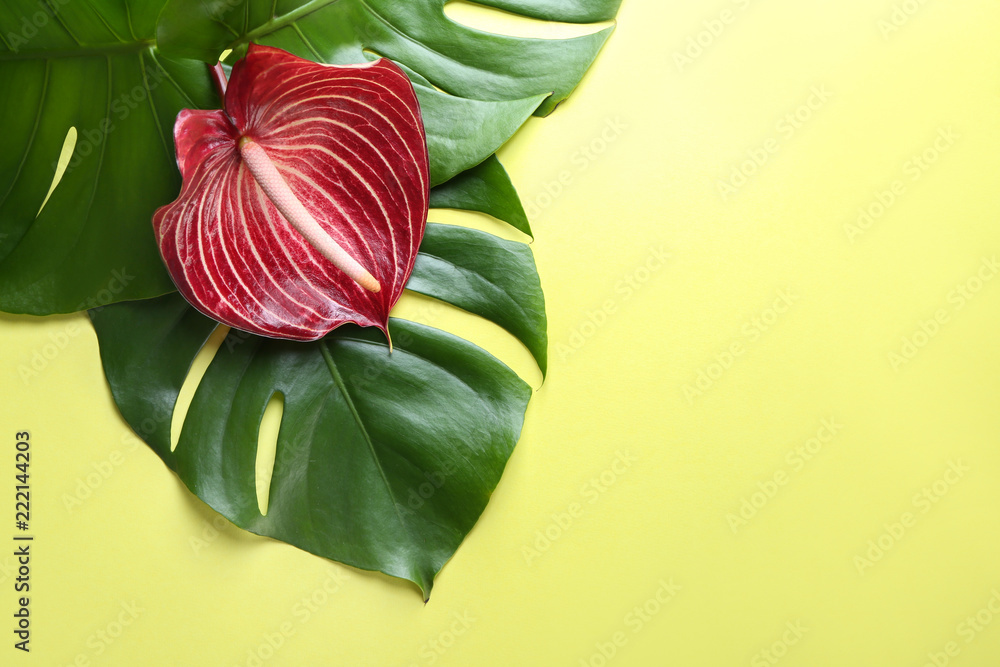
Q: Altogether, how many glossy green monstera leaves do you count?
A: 3